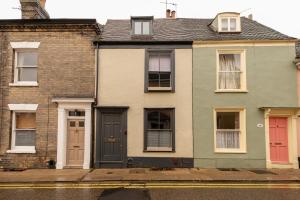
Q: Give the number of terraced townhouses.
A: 3